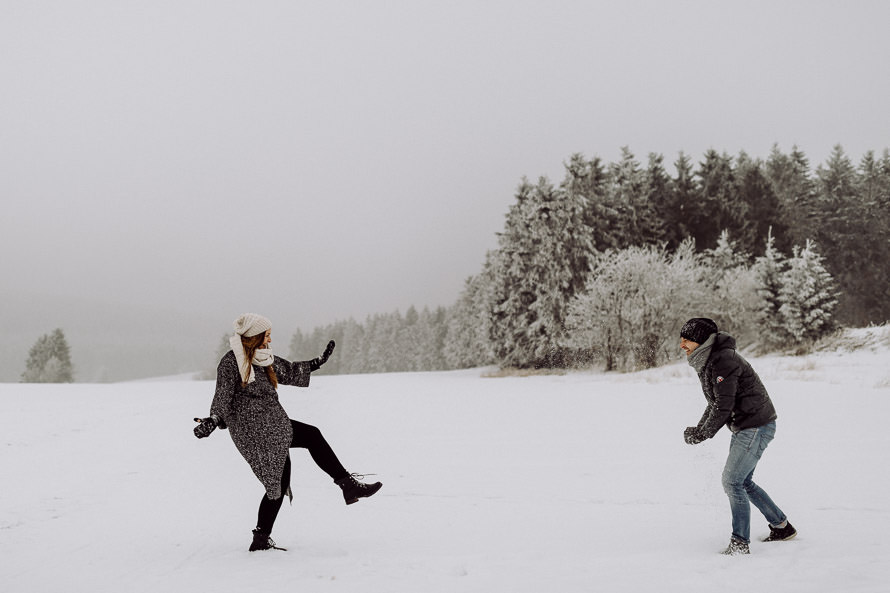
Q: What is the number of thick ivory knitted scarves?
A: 1